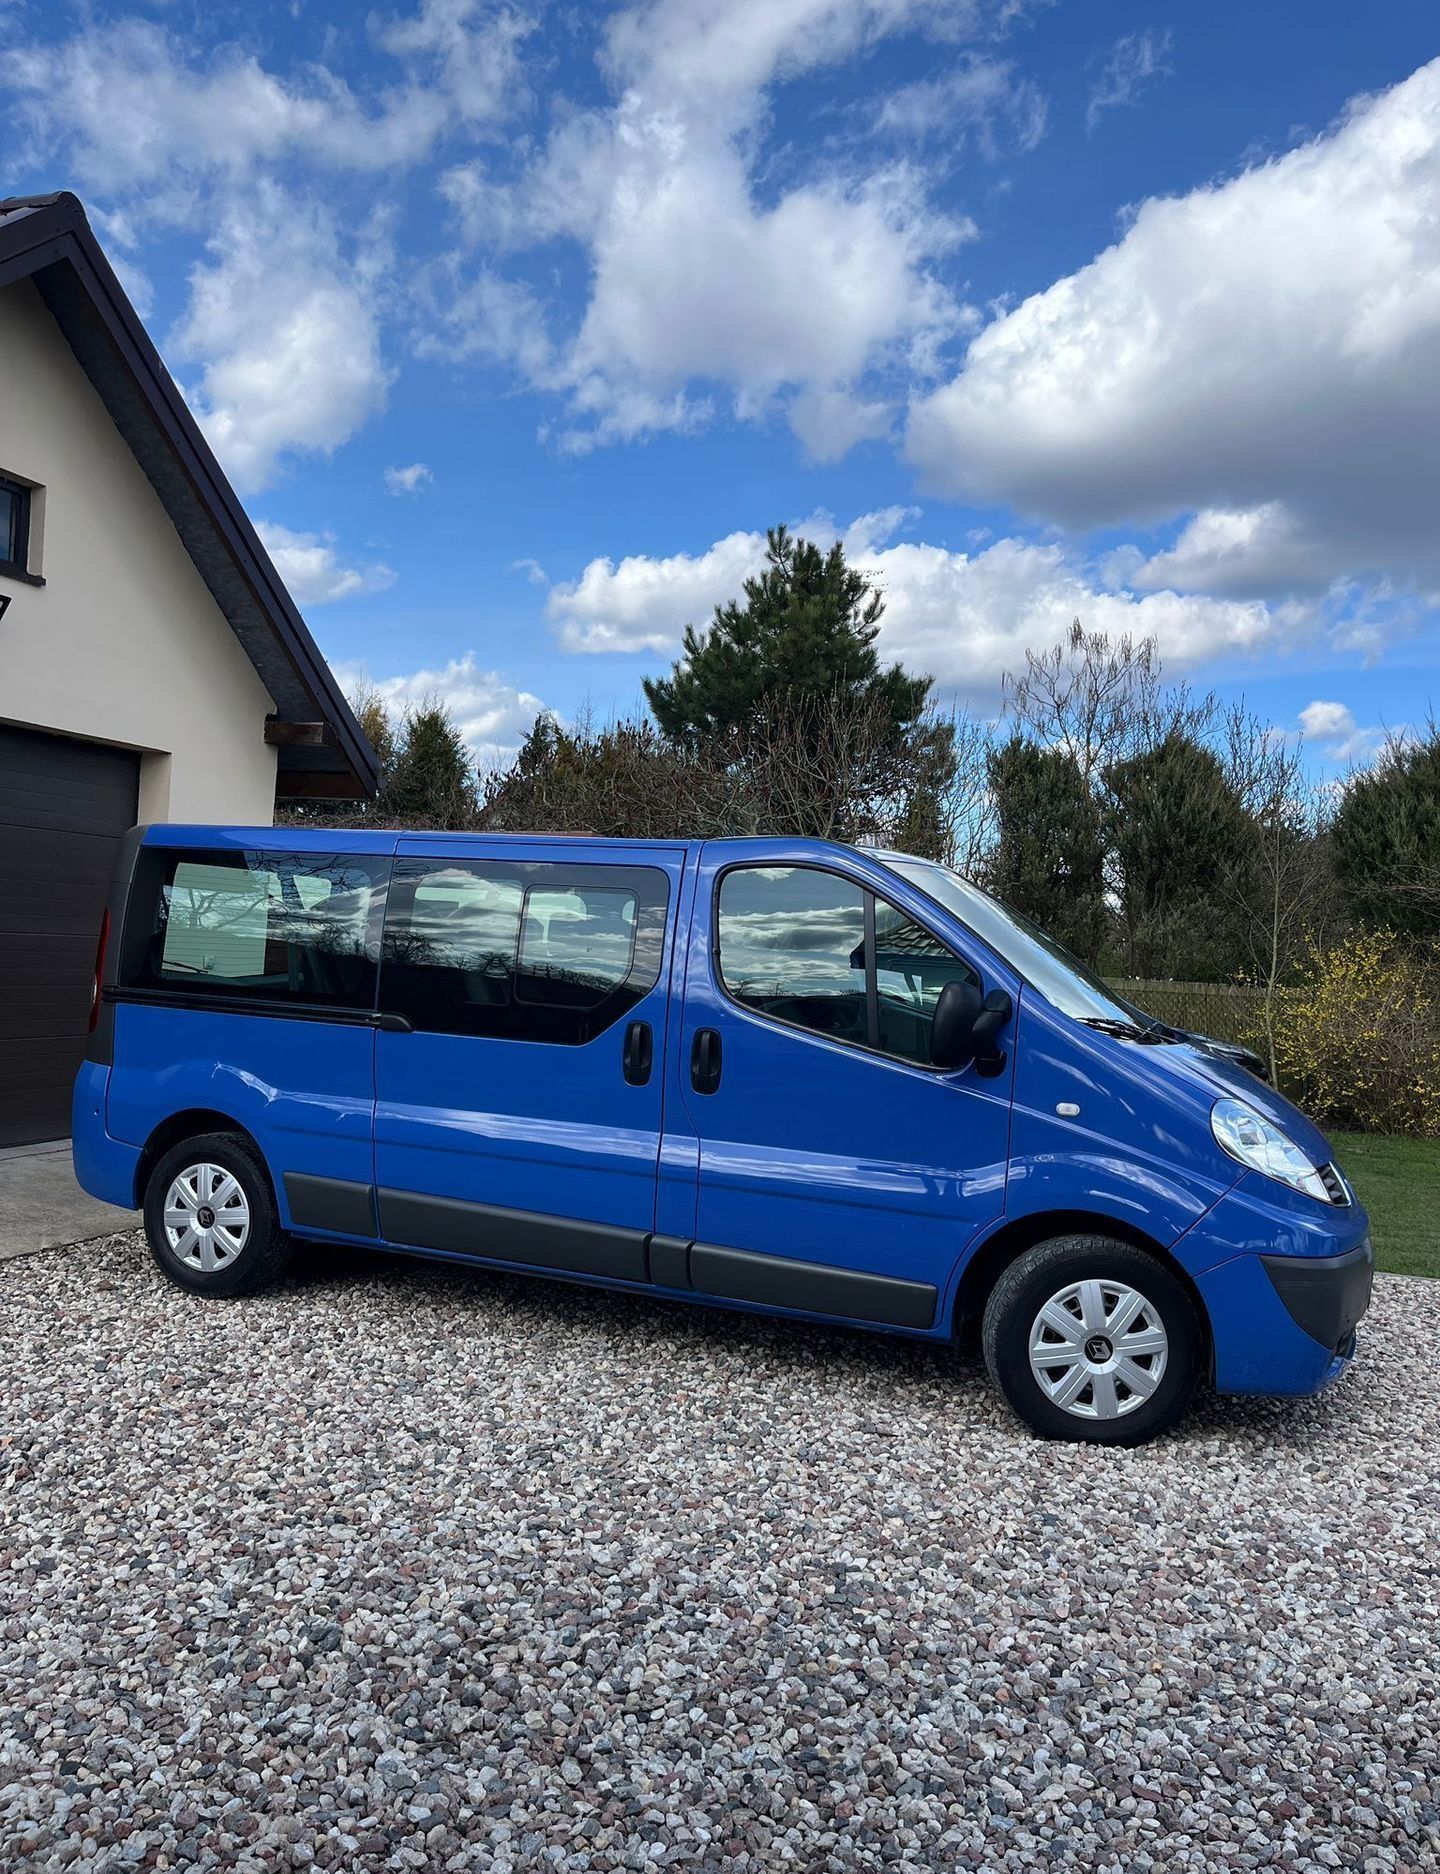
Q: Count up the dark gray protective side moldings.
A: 4